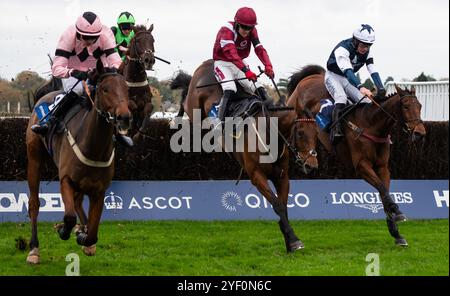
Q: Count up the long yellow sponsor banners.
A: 0